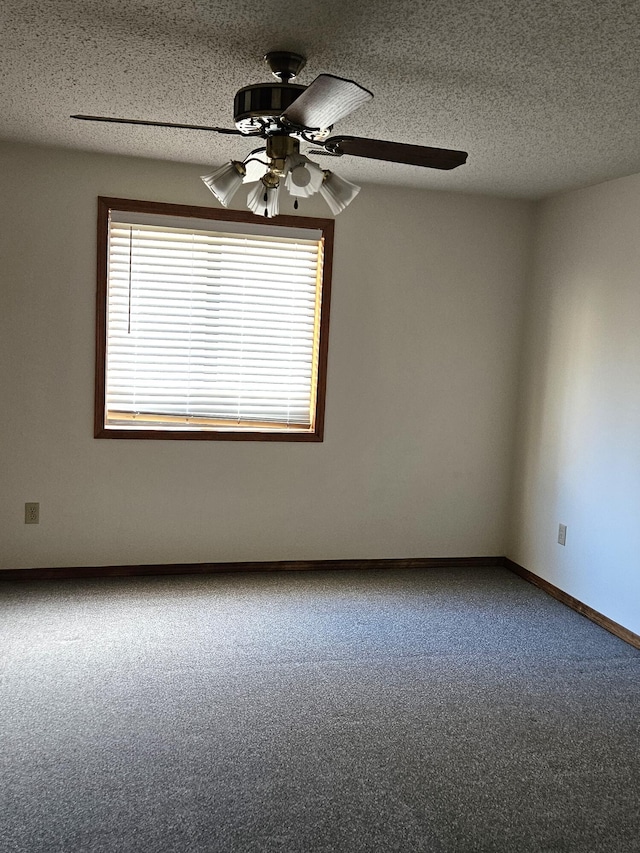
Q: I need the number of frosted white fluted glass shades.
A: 4